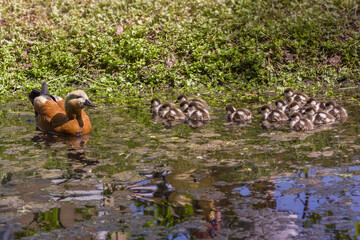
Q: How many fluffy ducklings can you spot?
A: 14